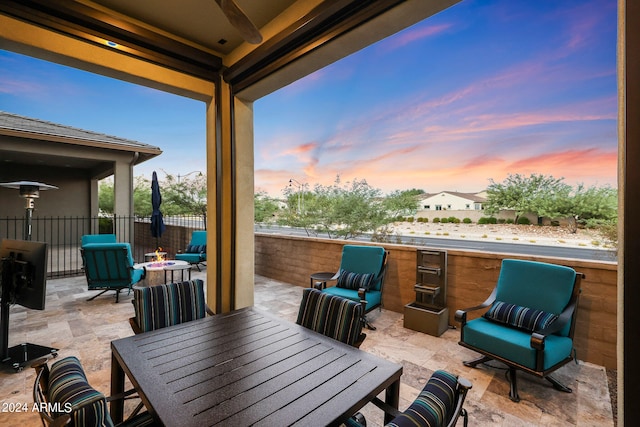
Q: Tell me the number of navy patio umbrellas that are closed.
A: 1